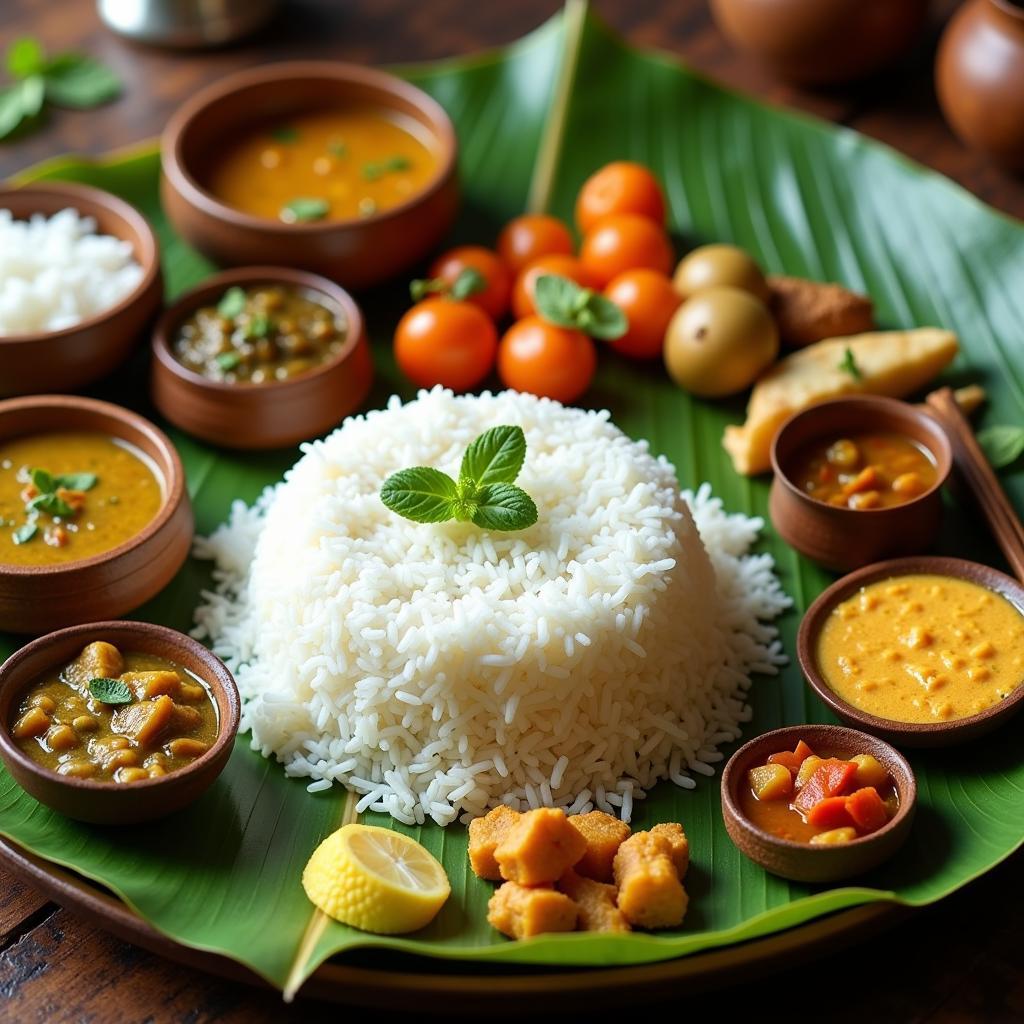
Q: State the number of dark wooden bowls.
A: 8